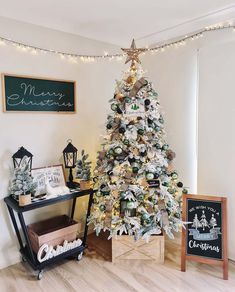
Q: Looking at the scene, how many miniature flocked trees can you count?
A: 2